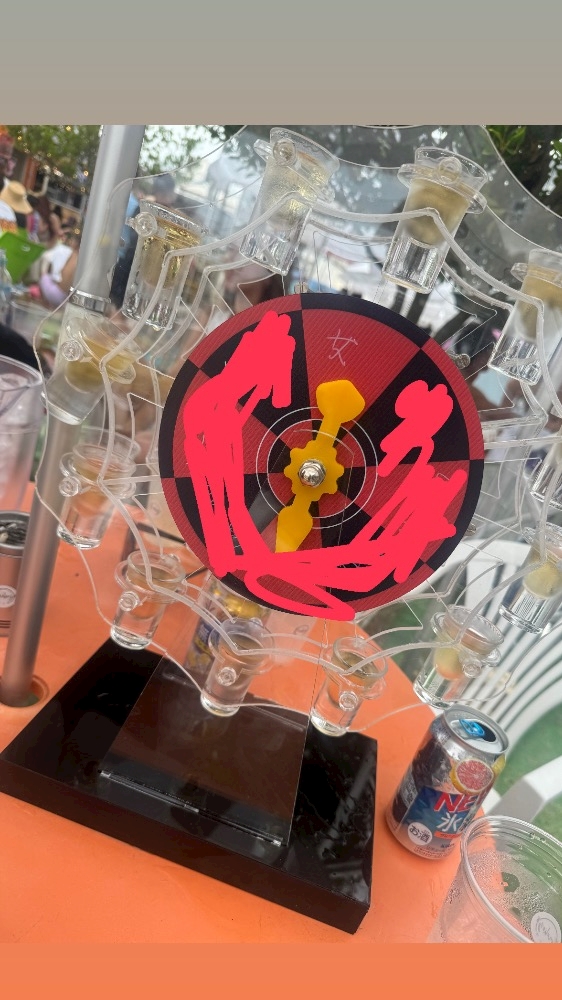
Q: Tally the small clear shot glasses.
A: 12